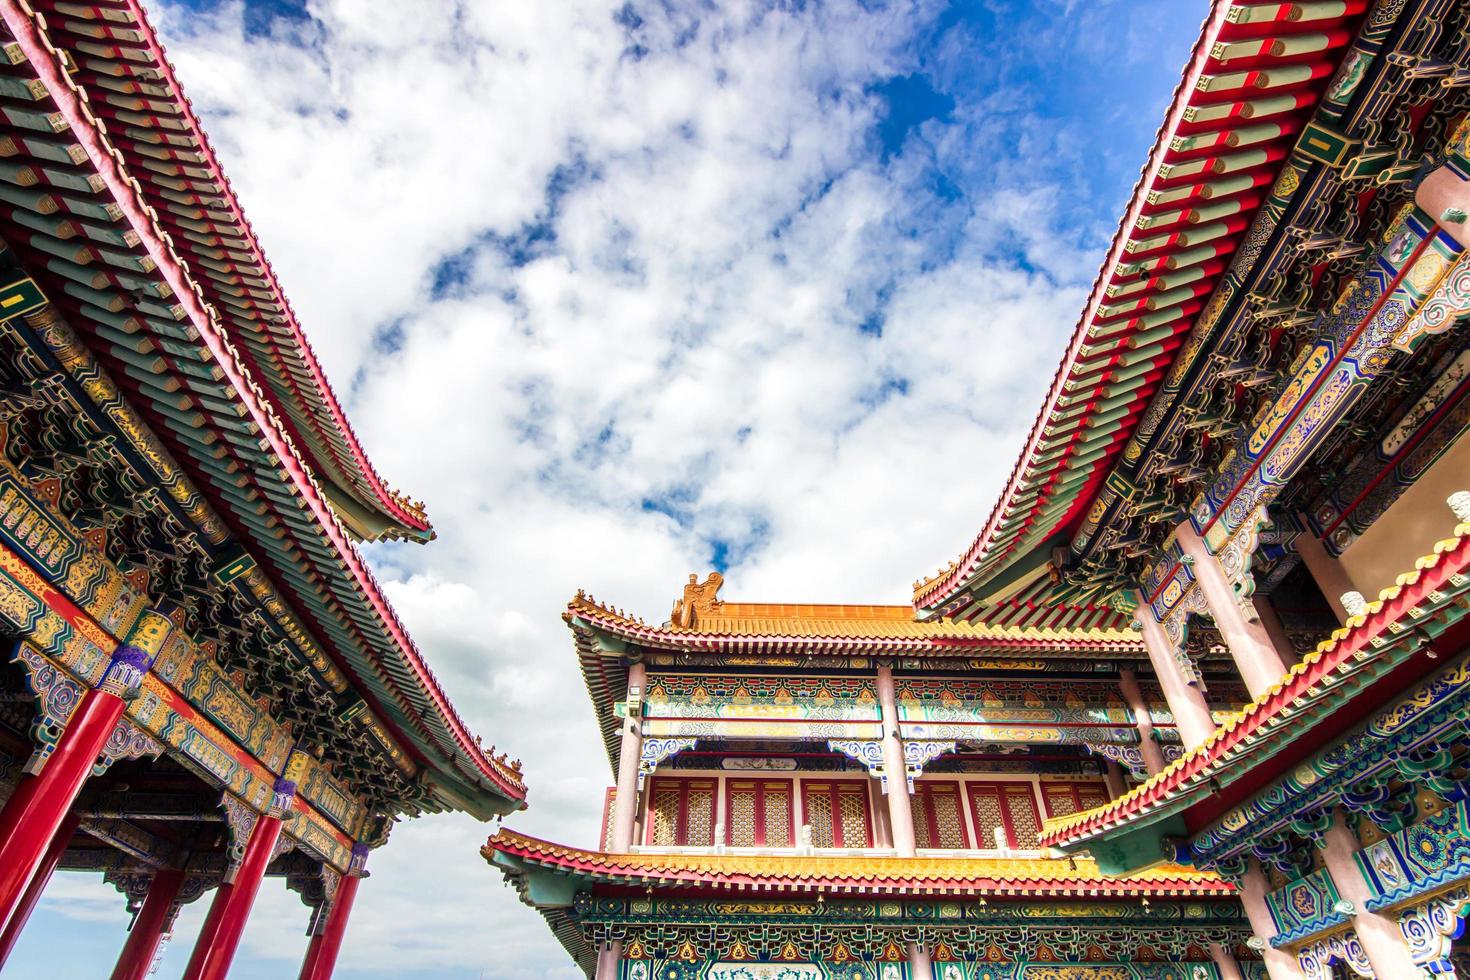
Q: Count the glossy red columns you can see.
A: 5